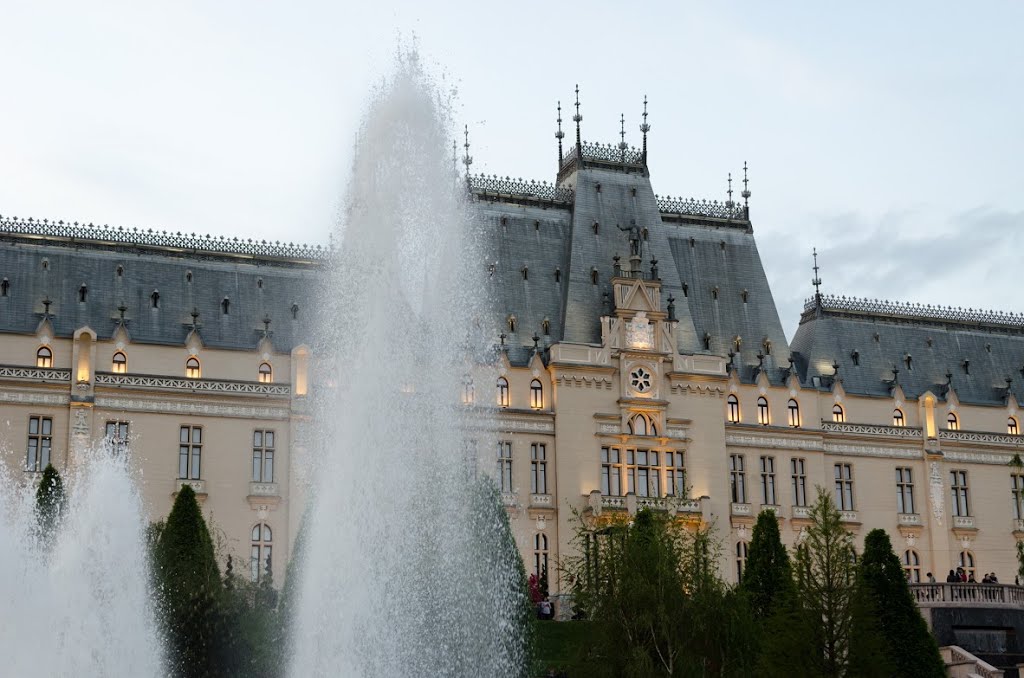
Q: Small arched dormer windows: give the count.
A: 14